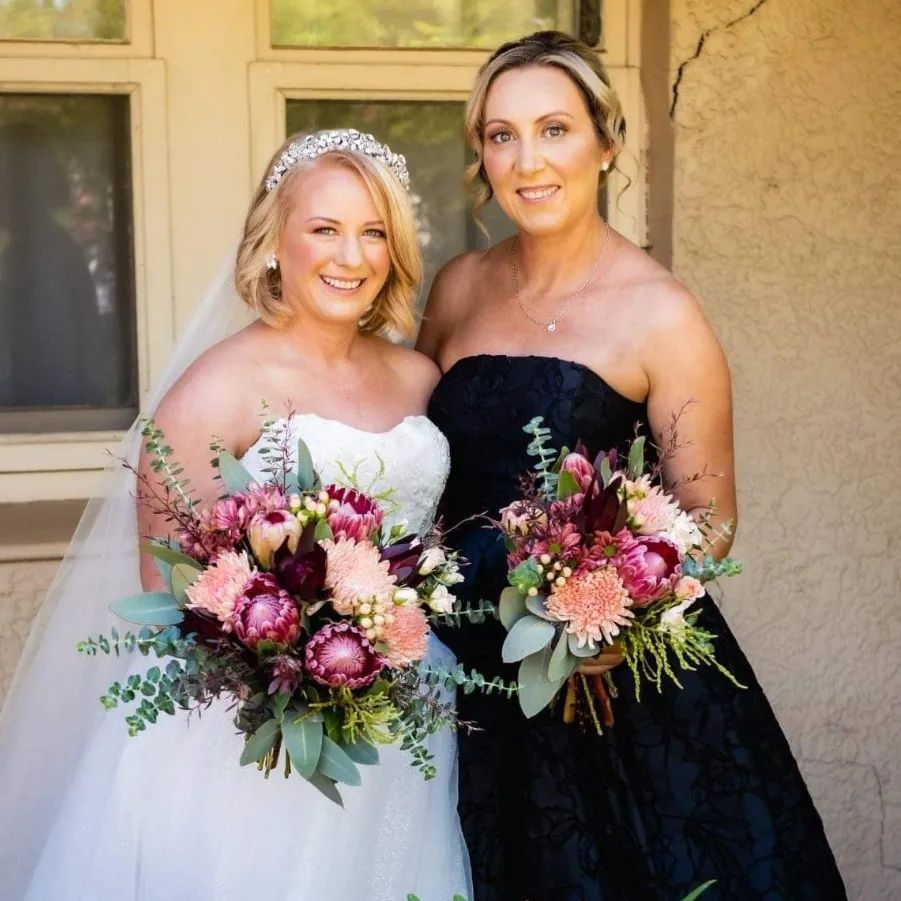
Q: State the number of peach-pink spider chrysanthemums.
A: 5